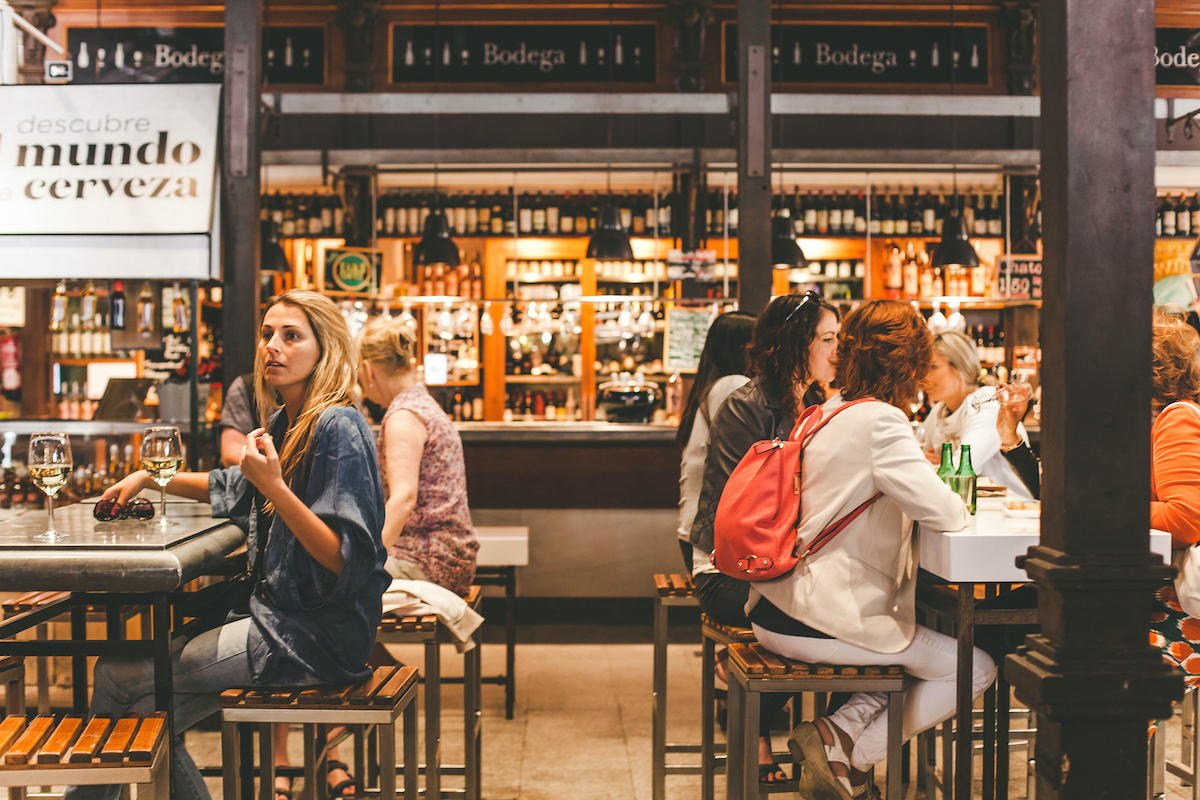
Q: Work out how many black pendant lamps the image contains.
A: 5